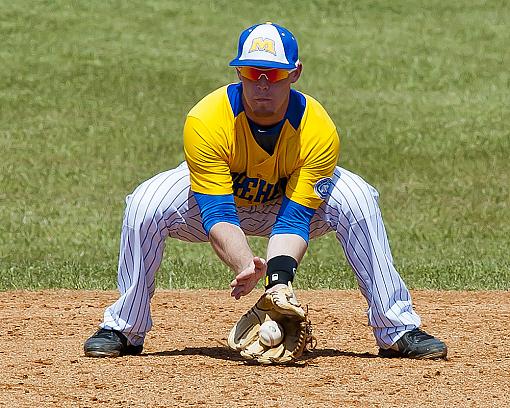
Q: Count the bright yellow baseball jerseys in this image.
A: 1